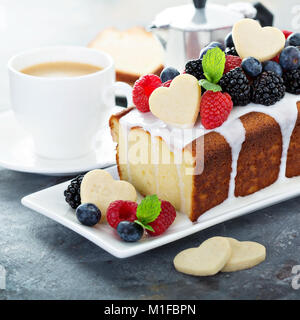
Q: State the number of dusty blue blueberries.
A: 9